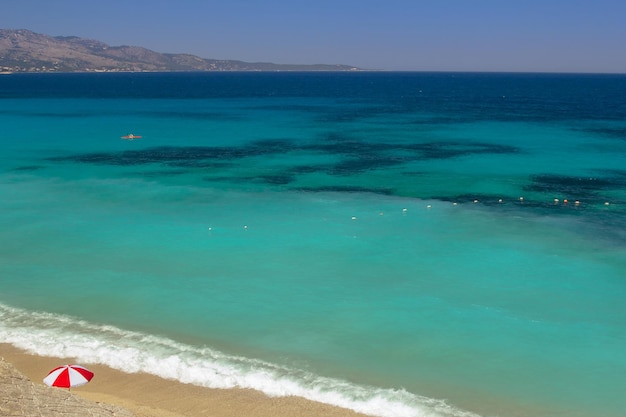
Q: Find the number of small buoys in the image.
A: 14